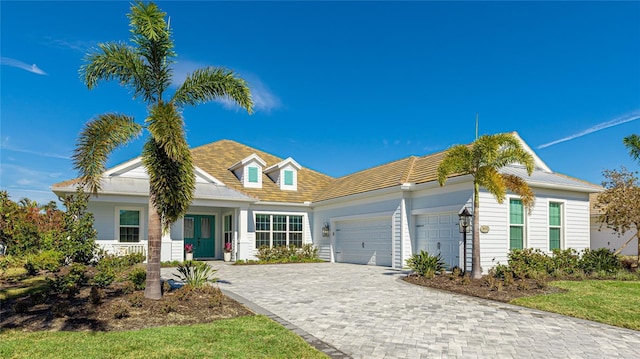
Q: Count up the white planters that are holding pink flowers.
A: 2